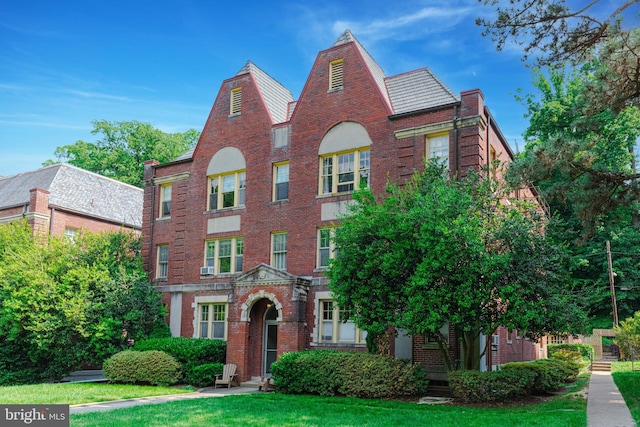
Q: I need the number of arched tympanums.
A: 2